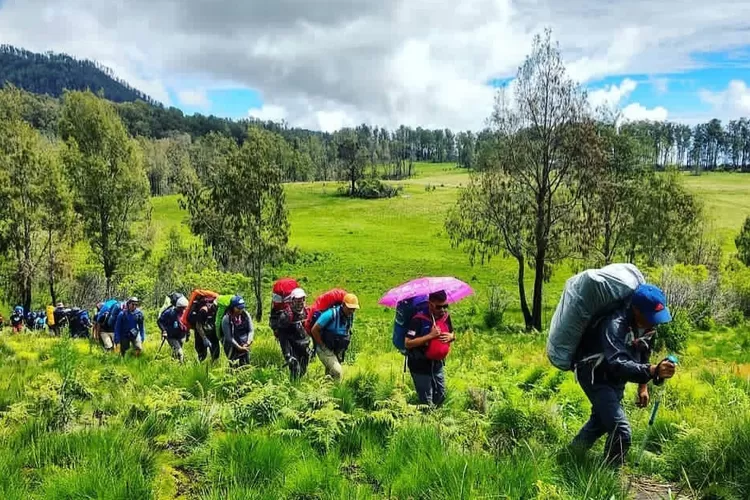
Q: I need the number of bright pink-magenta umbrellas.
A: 1